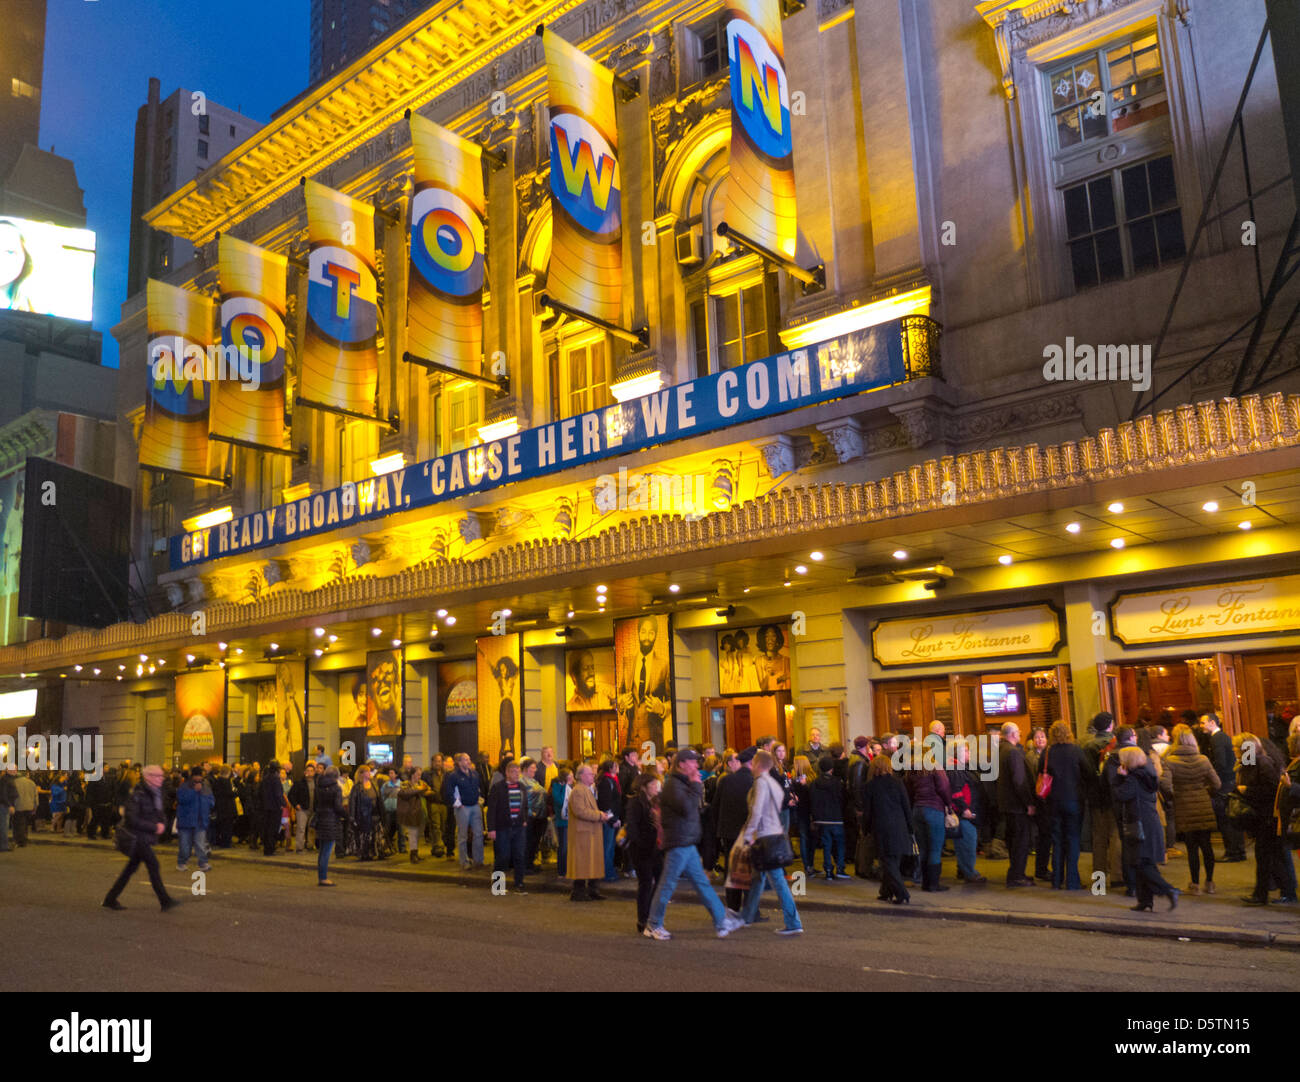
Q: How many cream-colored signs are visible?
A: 2